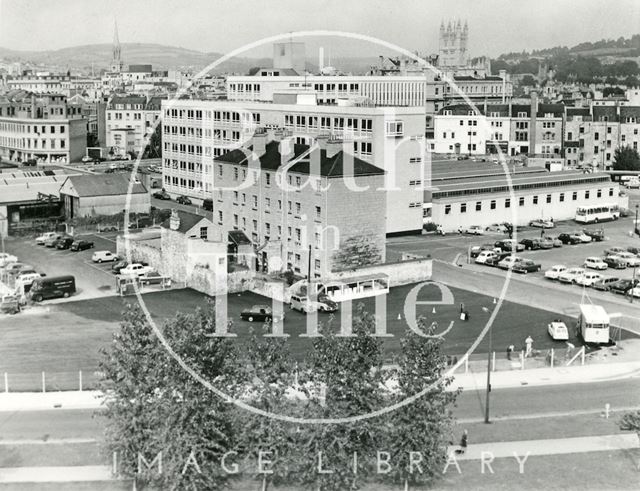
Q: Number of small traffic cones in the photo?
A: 3